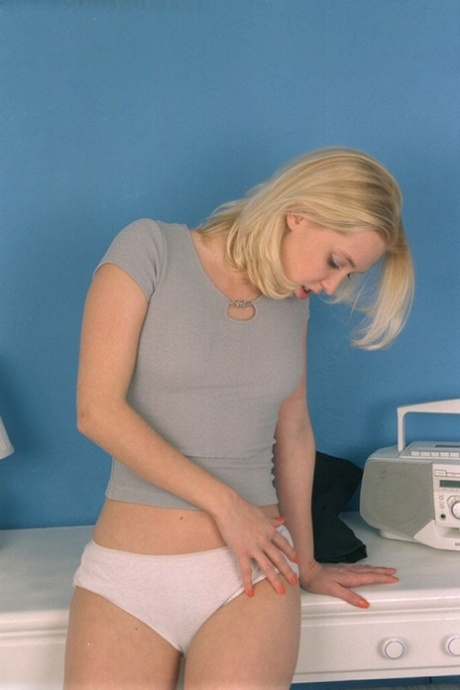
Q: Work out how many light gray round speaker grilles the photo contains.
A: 1